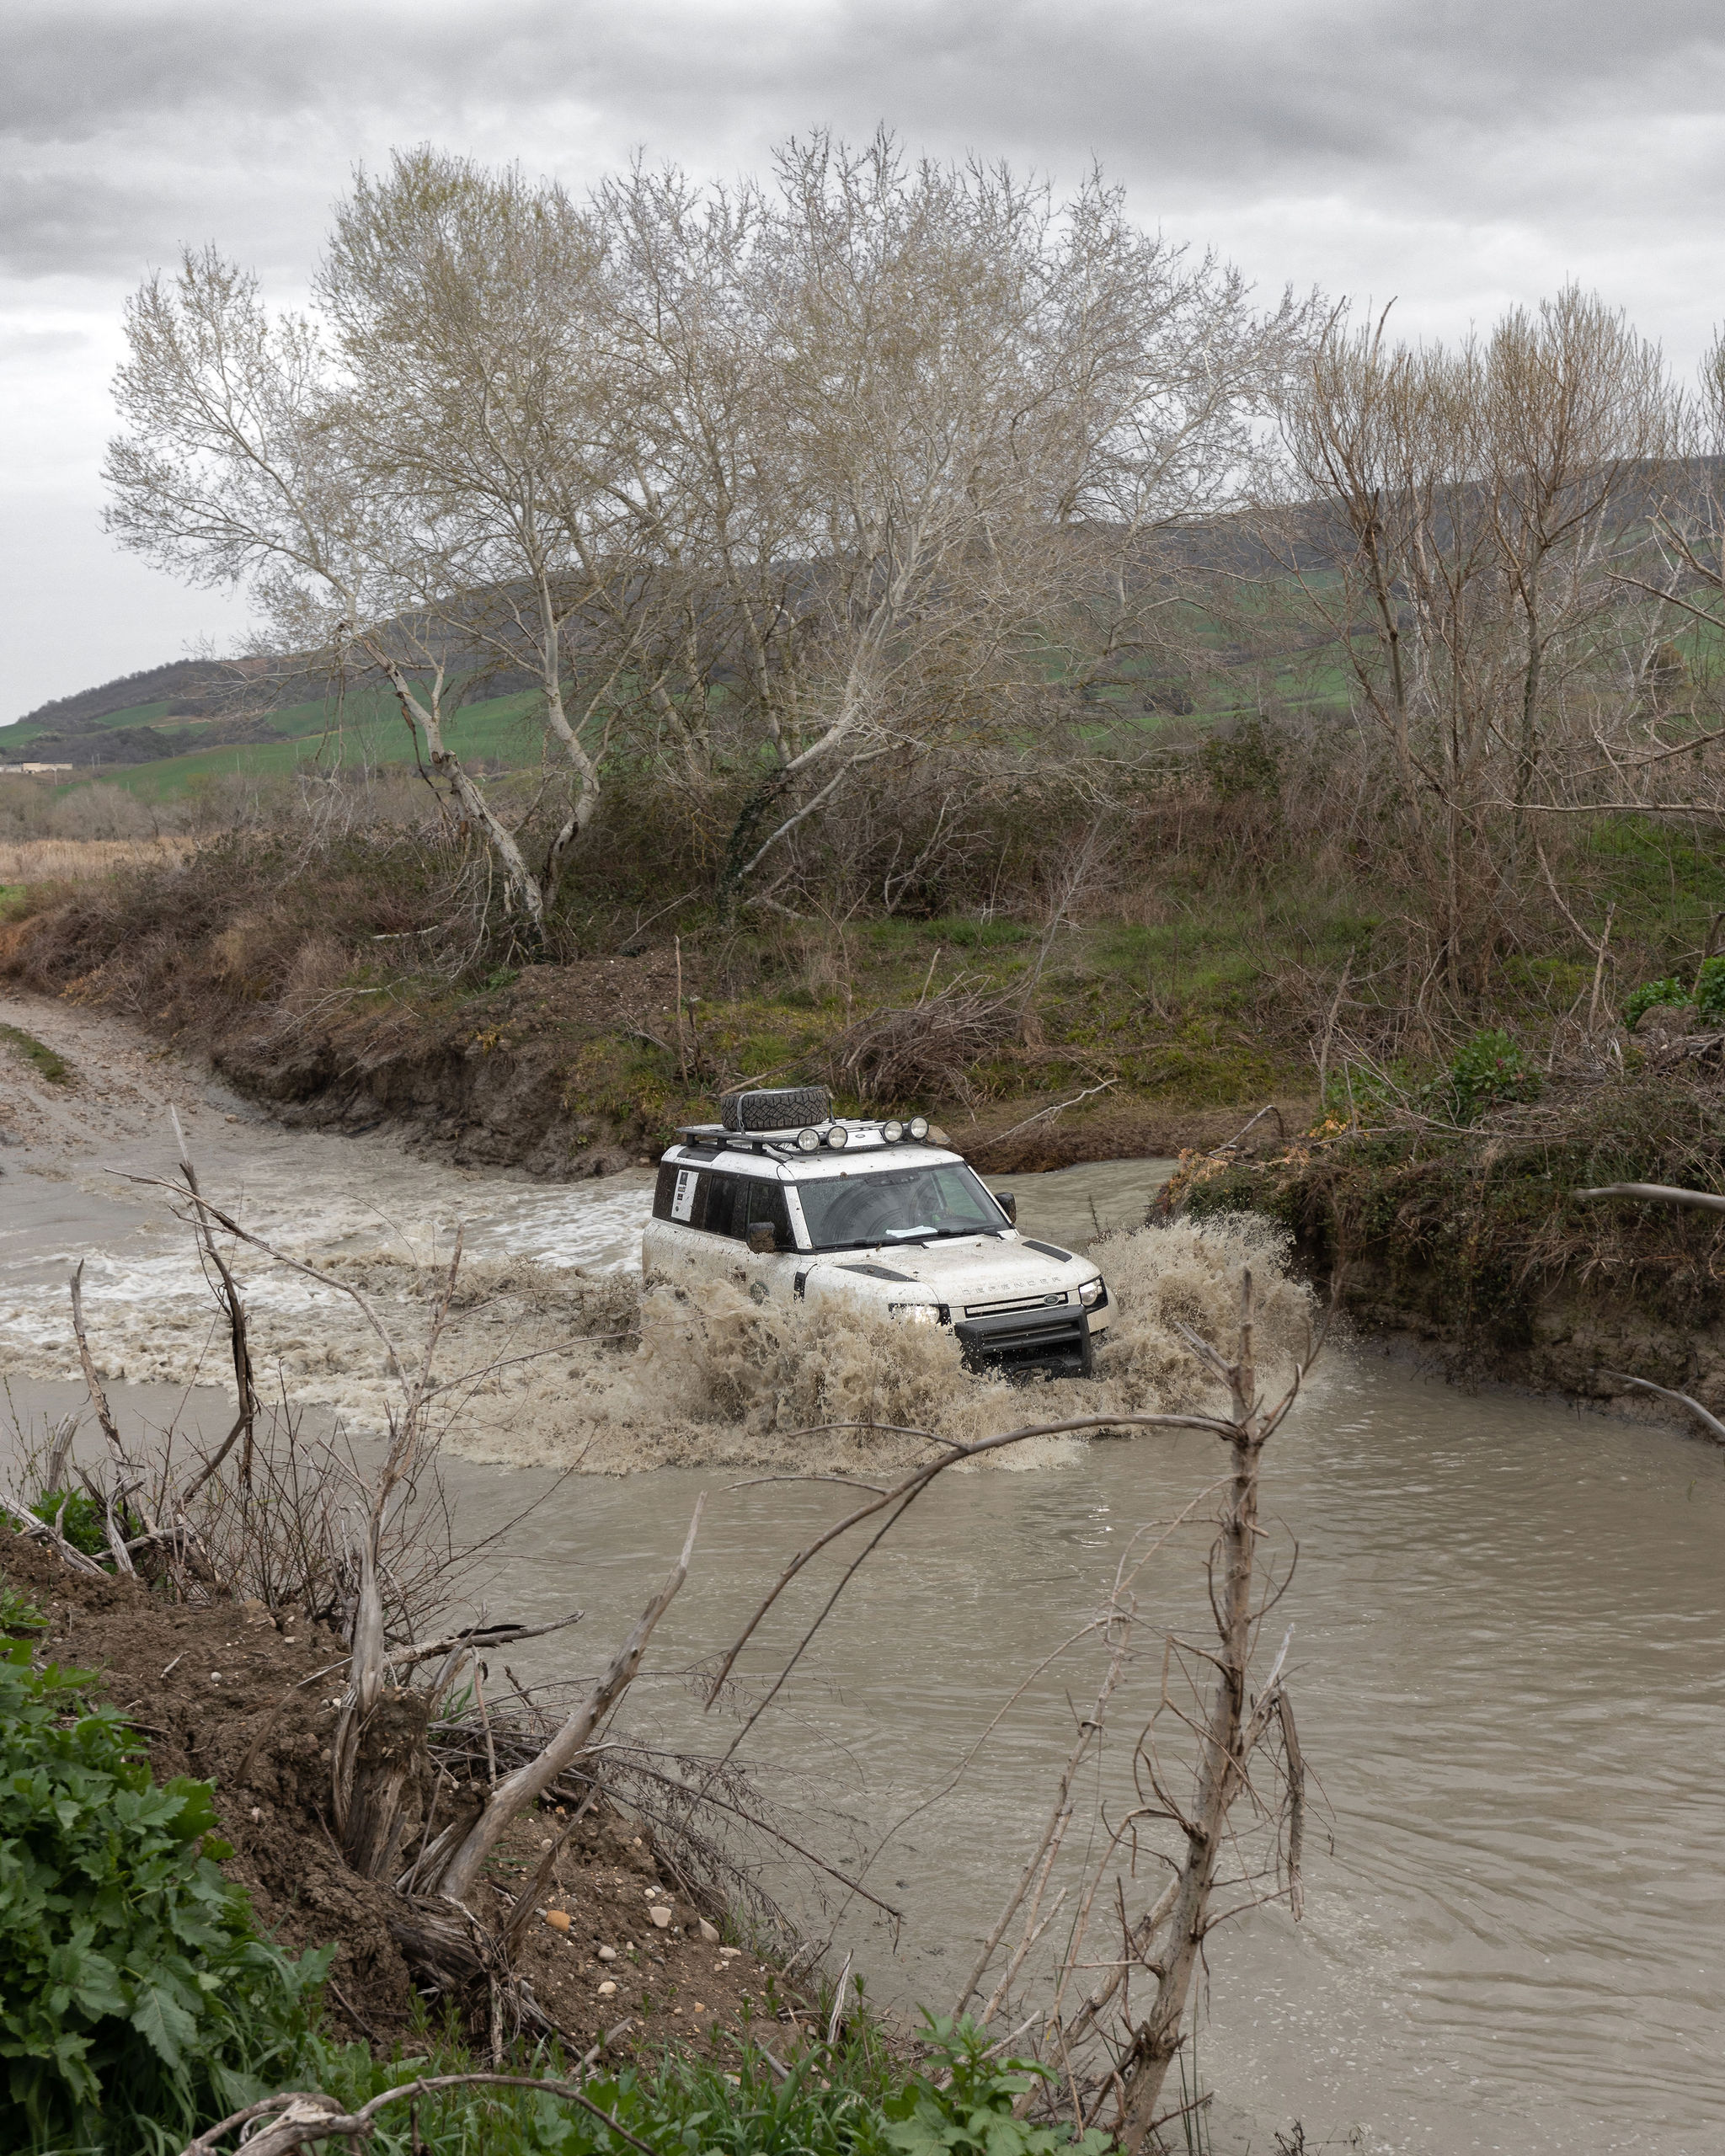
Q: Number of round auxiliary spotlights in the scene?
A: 4